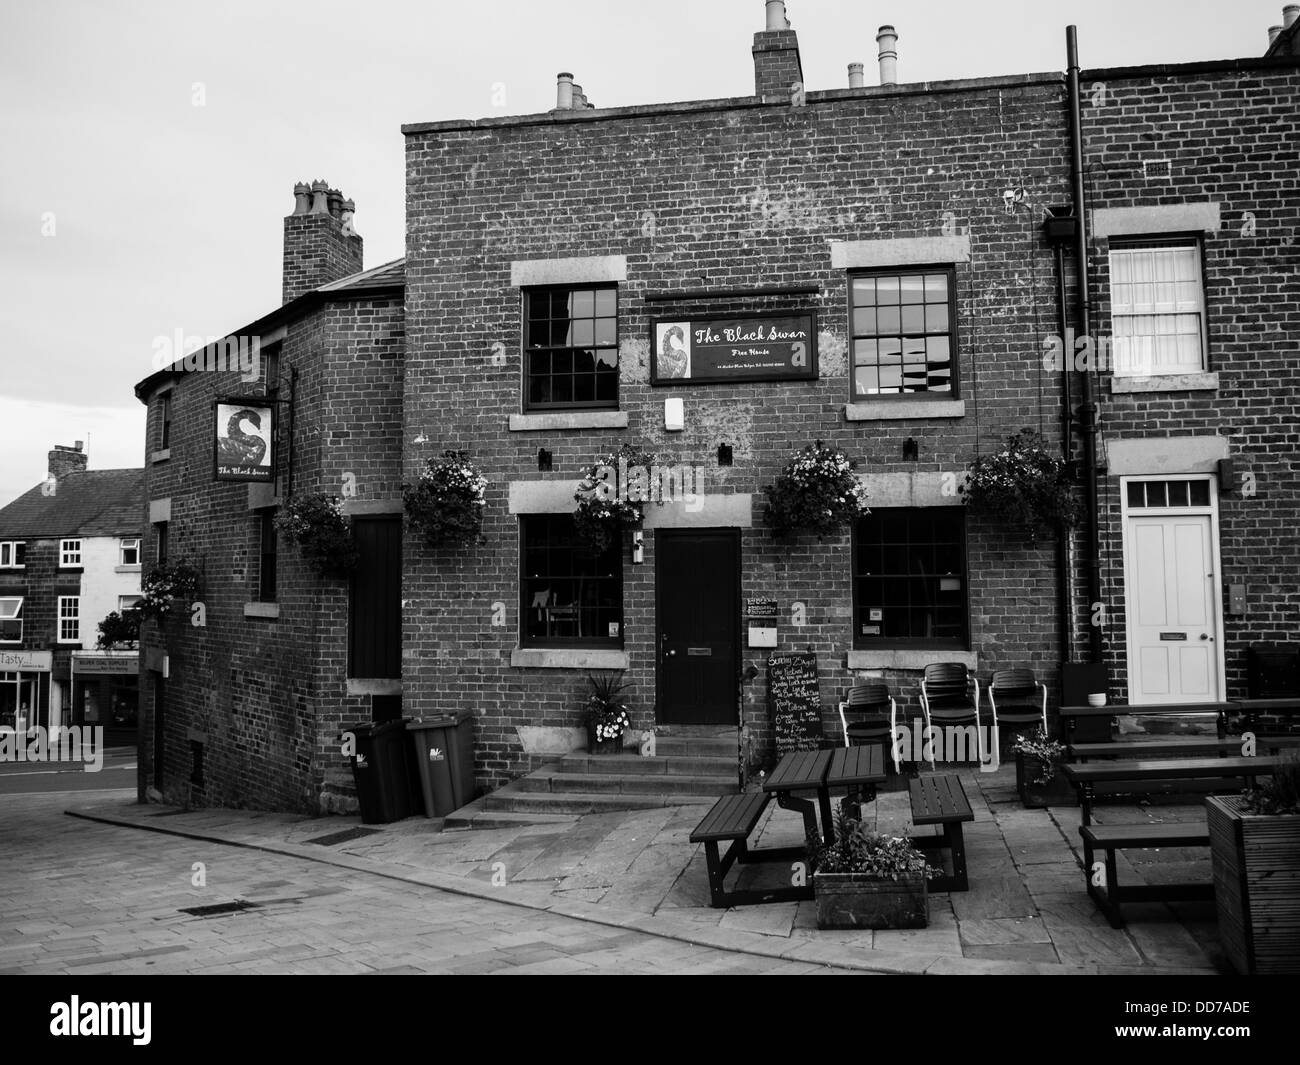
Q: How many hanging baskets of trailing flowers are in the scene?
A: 7